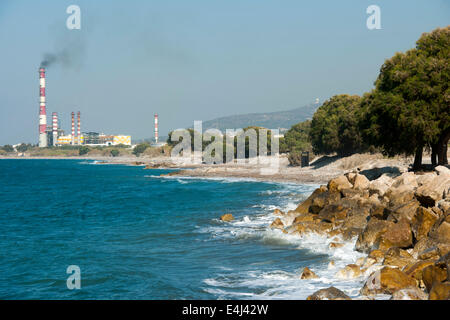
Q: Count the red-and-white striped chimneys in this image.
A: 5